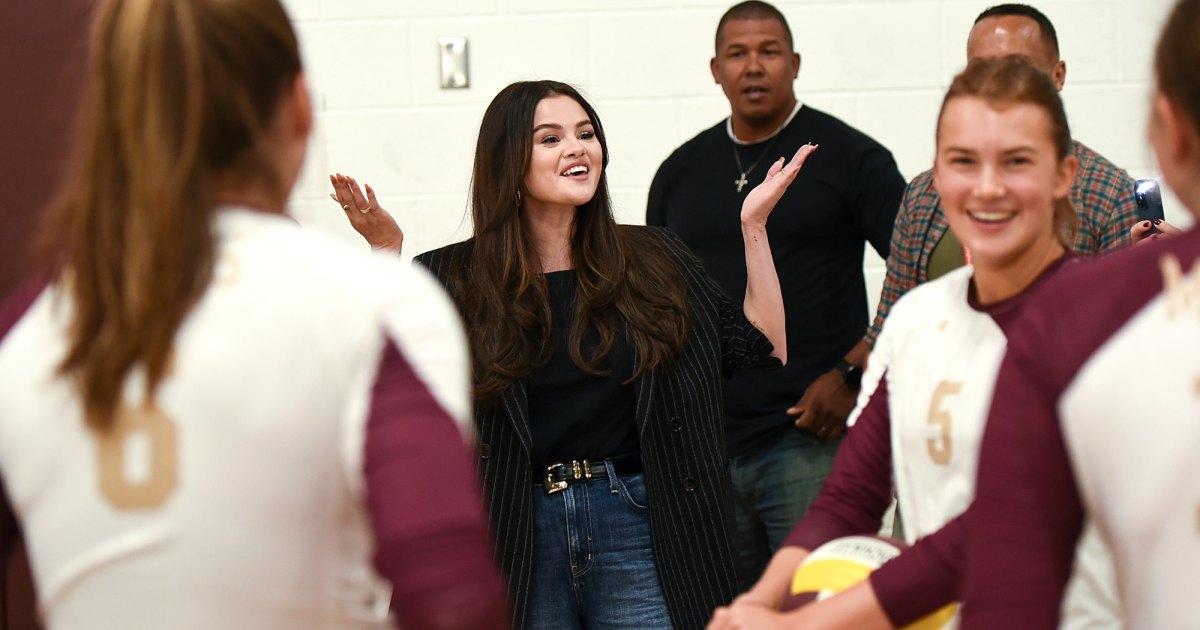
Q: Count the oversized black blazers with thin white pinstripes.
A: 1